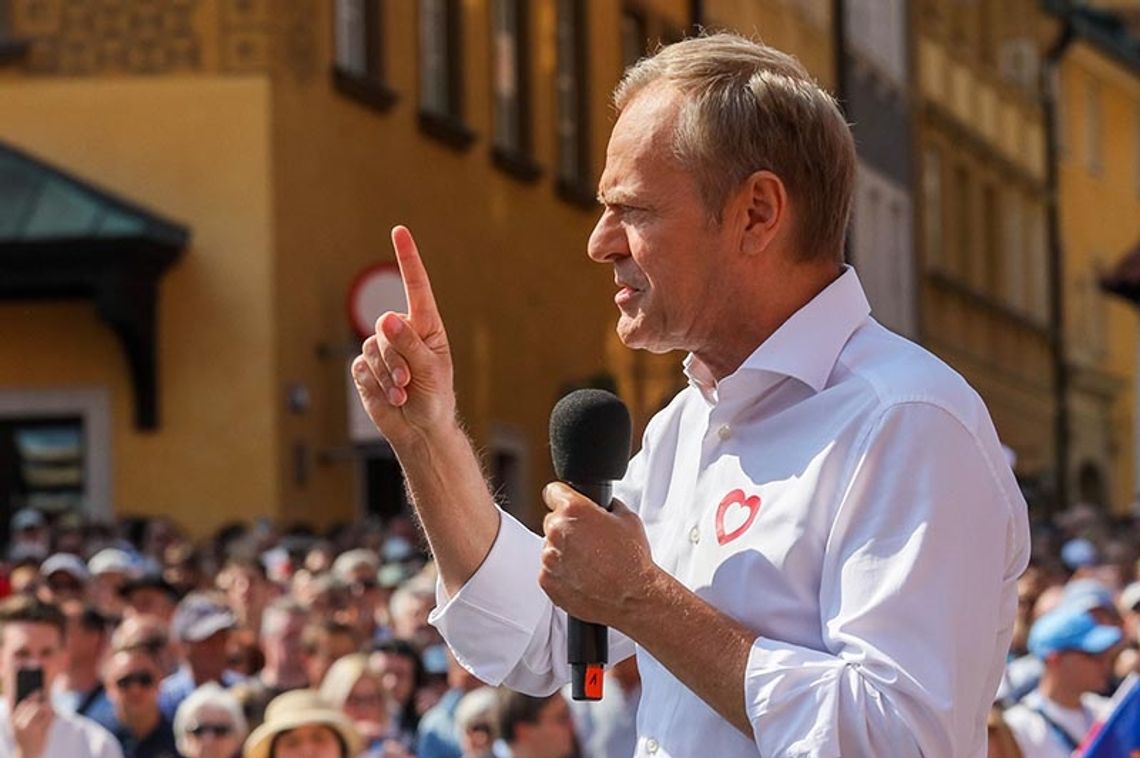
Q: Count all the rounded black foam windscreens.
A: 1